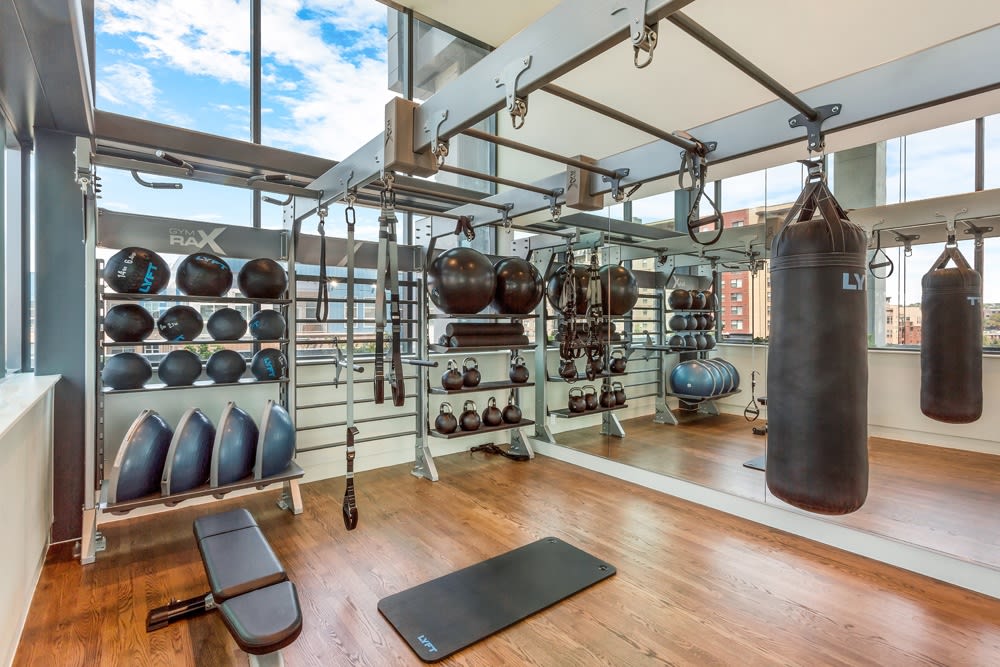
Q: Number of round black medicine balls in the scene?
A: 11